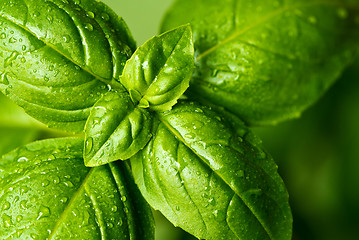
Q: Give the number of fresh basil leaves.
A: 6